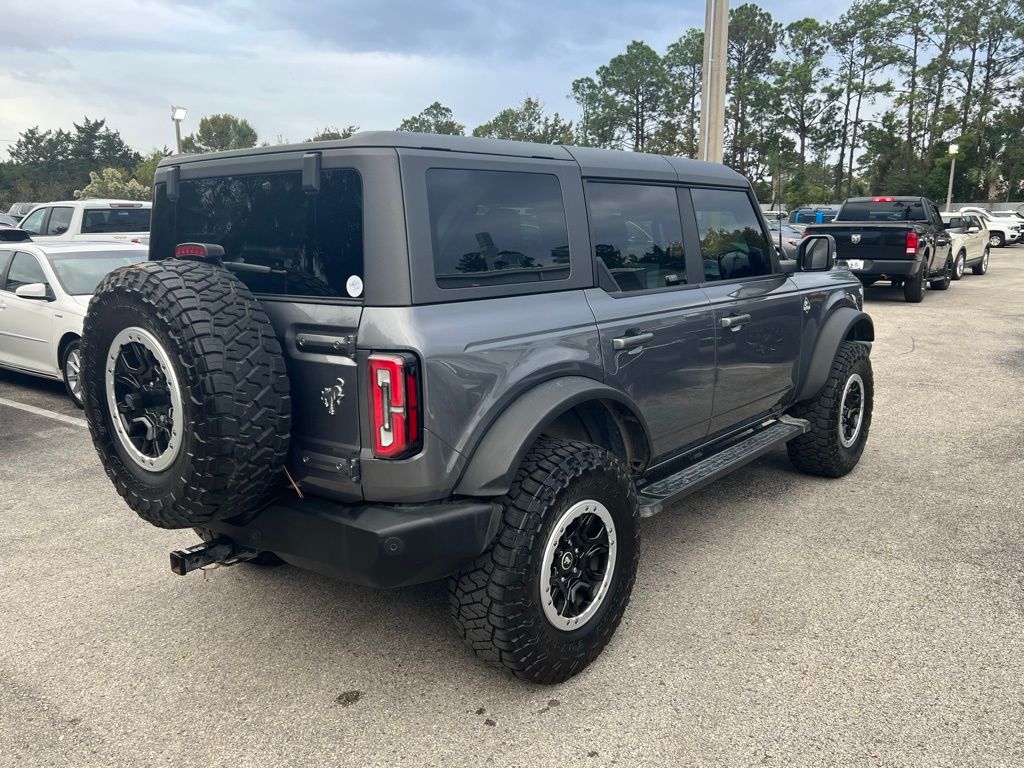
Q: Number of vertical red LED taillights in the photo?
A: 1